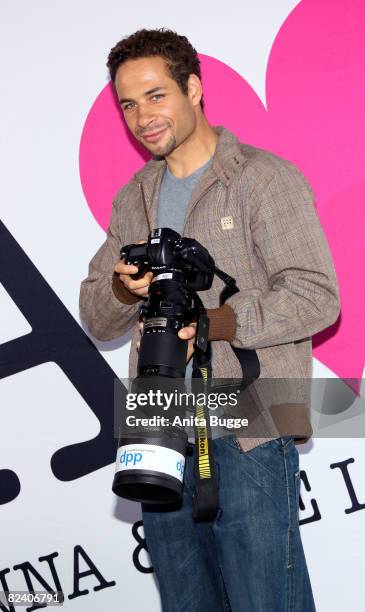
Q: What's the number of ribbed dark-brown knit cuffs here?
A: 2